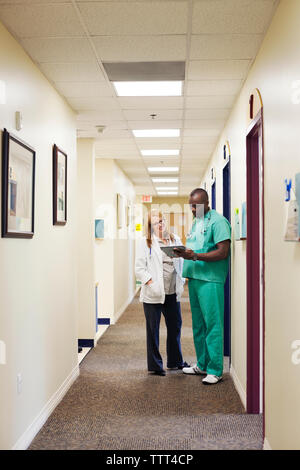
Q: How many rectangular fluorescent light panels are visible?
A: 7